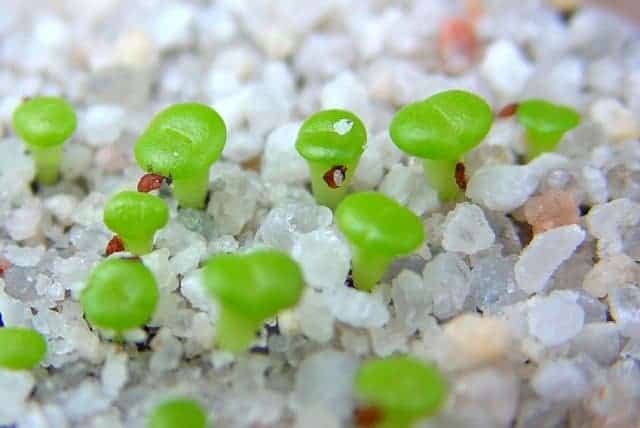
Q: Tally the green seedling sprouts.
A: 12